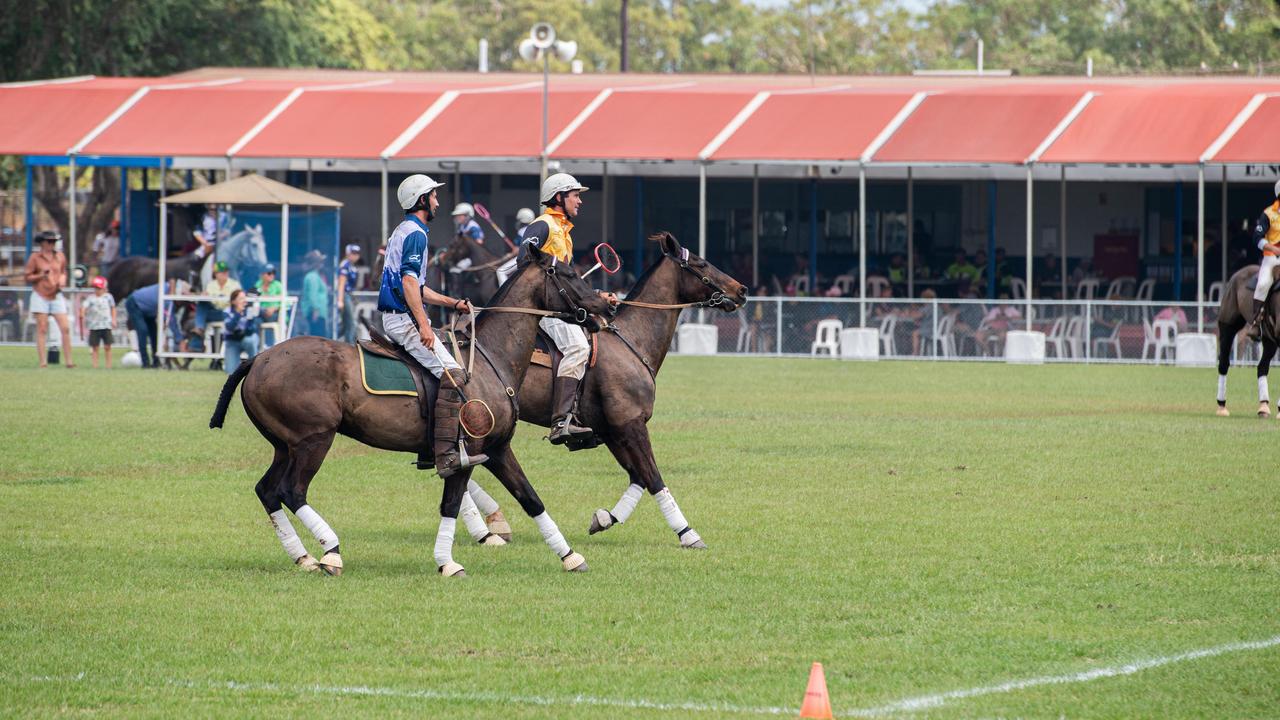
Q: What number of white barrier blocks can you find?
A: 4